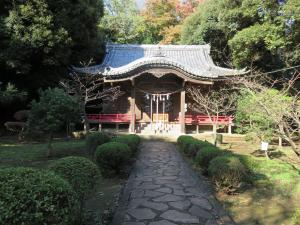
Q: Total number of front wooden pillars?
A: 2